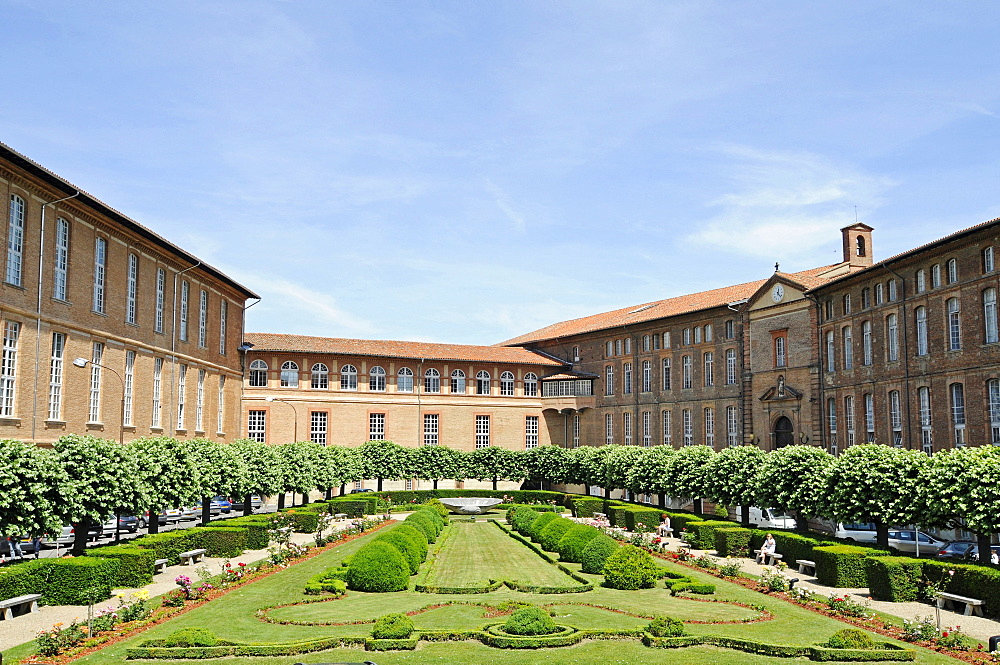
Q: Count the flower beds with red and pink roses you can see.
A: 2